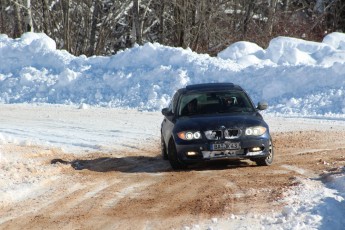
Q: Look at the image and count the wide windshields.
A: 1